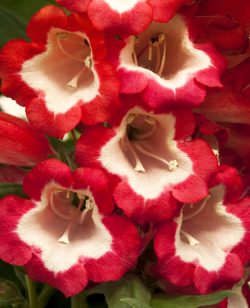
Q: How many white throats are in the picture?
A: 6